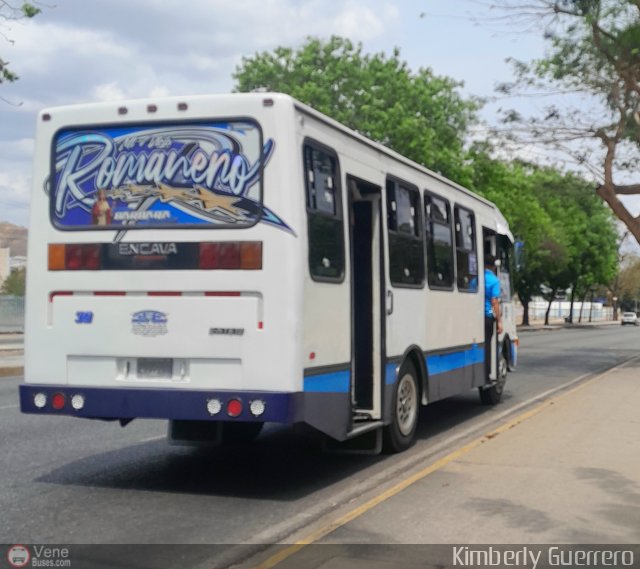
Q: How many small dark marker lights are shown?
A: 5